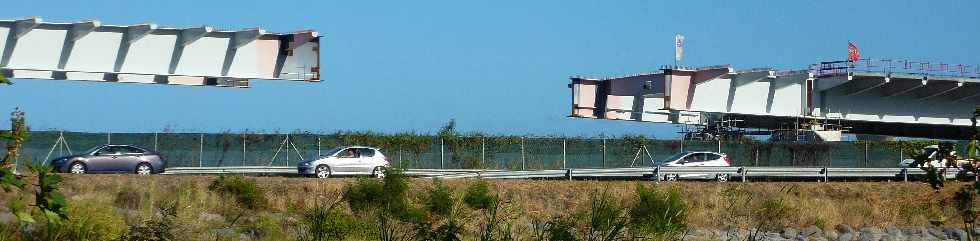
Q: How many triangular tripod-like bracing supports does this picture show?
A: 3